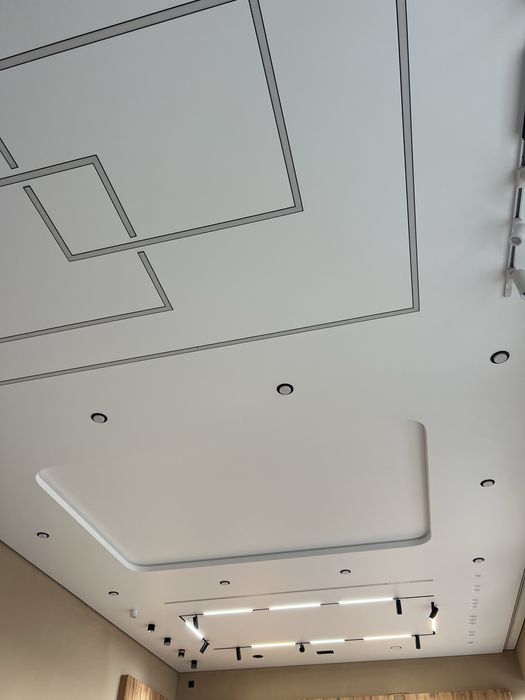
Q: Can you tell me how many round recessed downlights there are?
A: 9